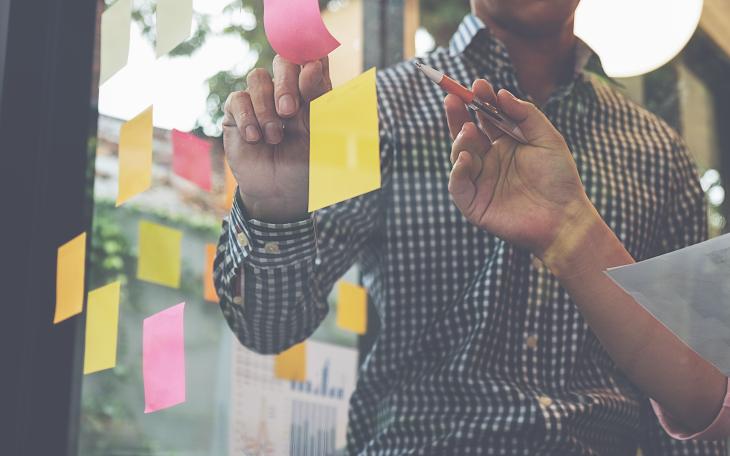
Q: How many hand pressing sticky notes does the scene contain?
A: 1